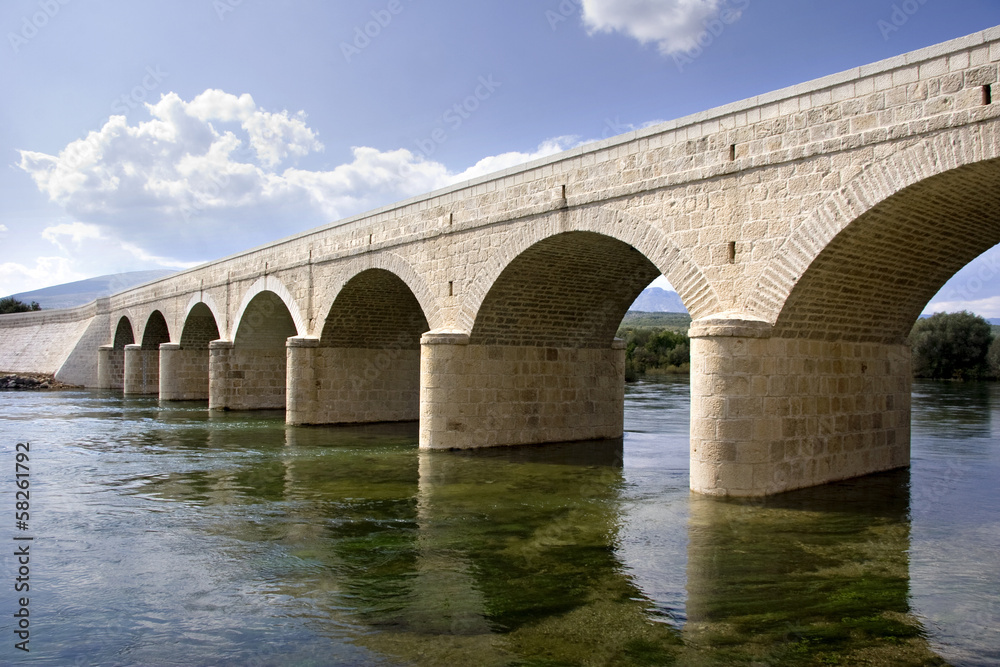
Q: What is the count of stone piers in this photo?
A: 7